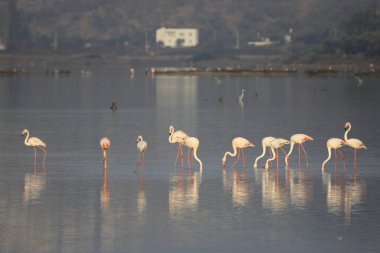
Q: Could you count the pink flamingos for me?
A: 11